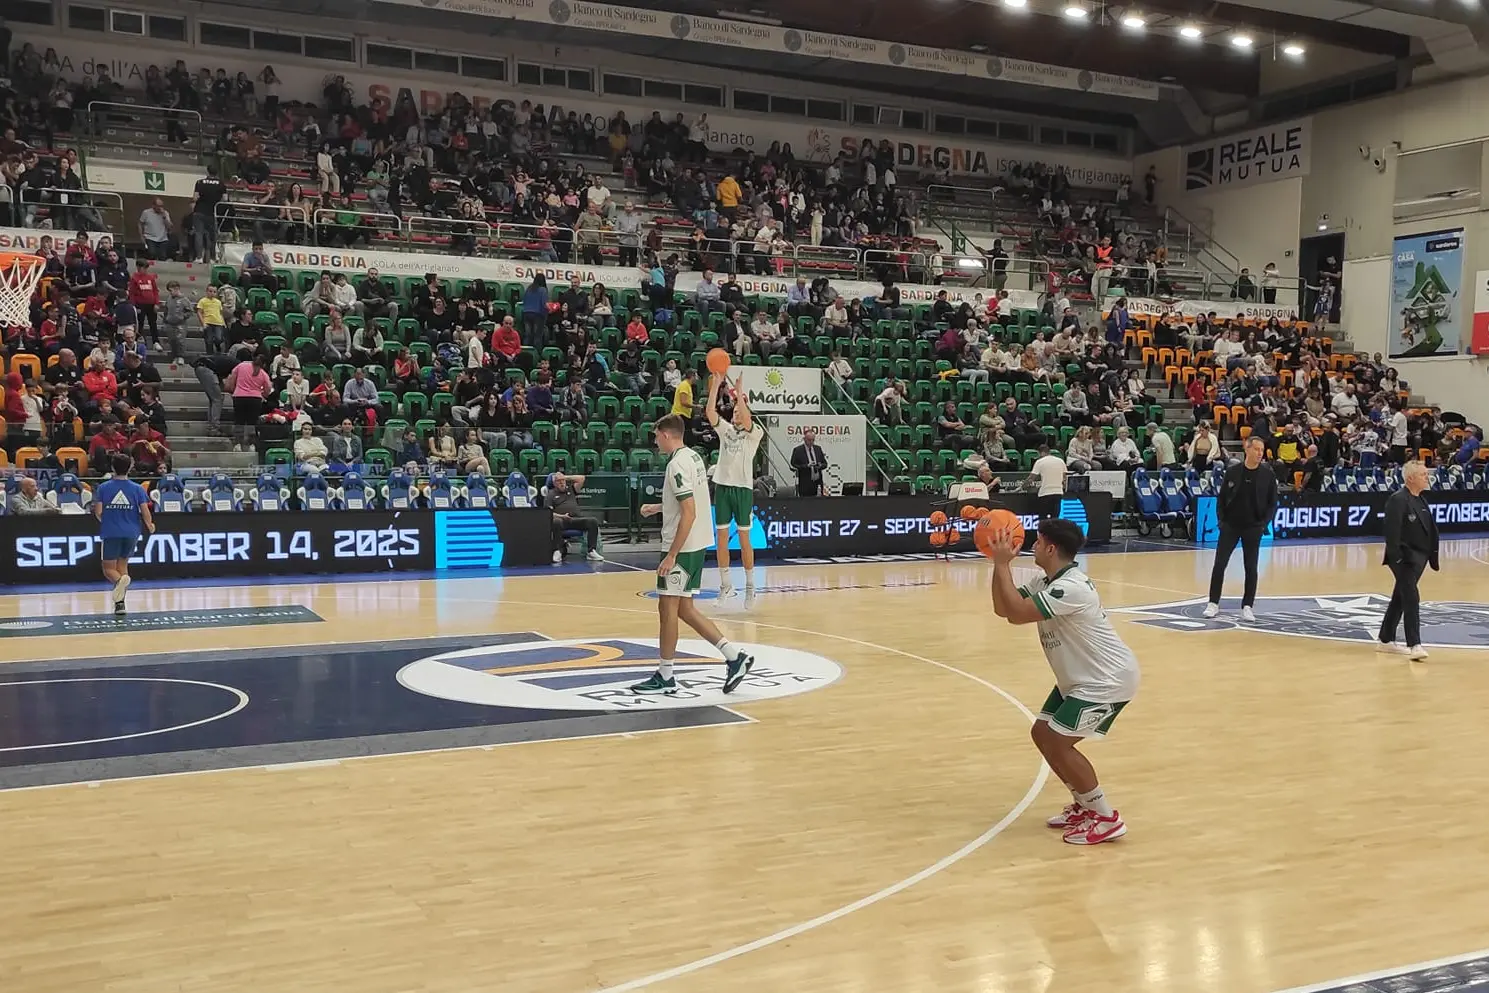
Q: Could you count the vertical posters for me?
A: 1